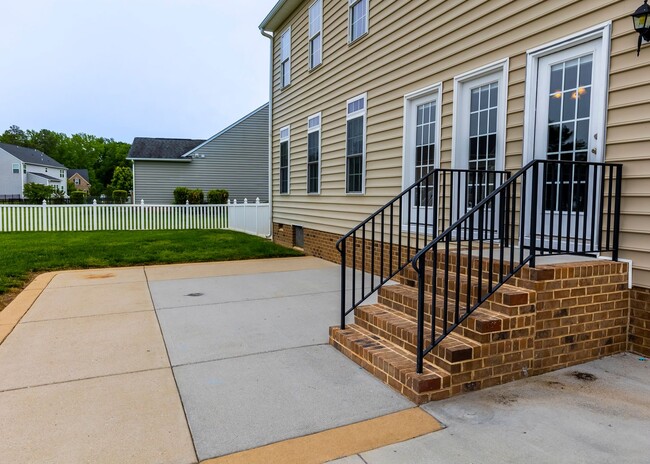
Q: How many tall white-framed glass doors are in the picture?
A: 3